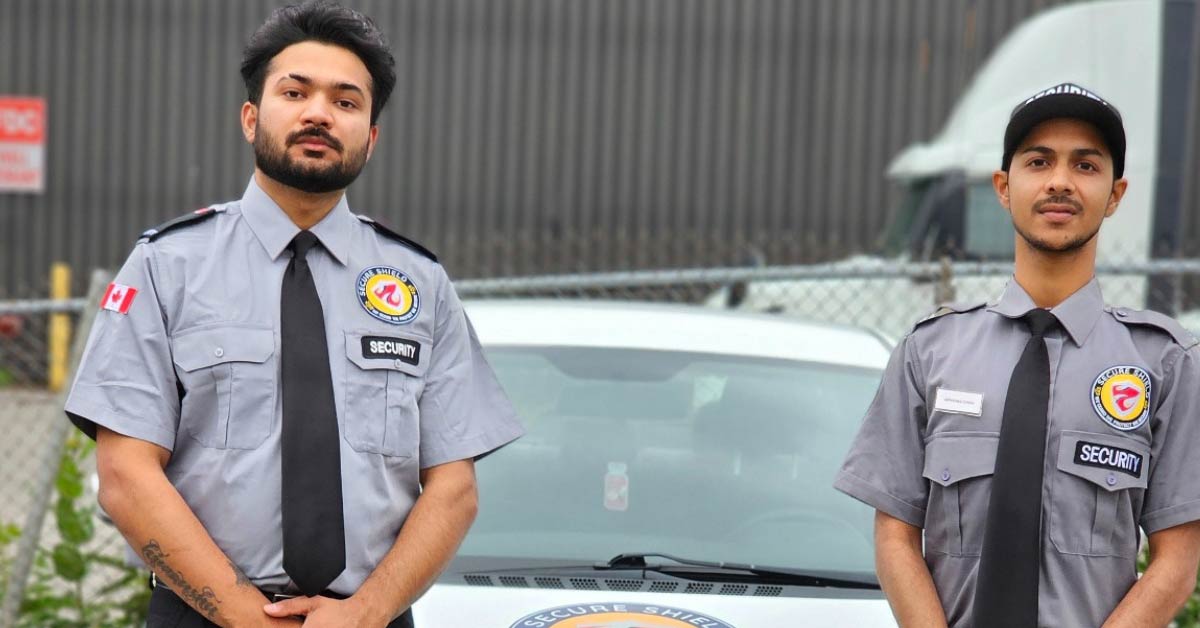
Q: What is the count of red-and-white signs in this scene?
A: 1